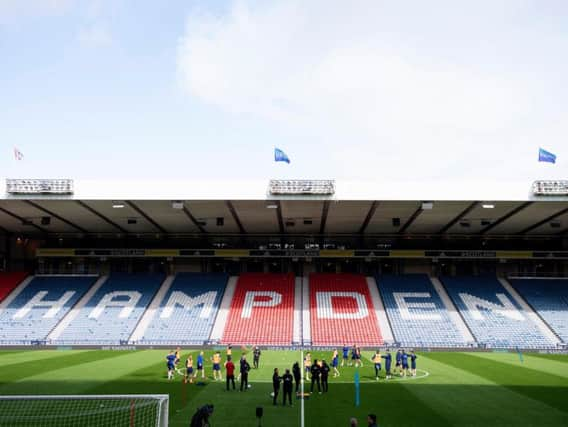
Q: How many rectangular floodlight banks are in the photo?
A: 3